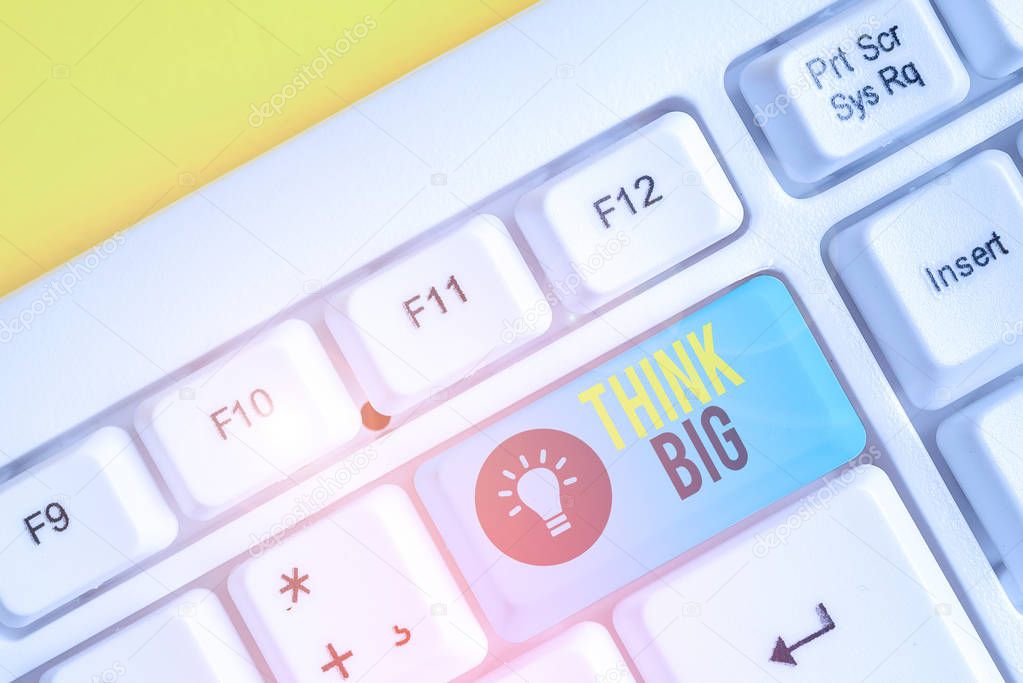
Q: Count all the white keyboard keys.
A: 12